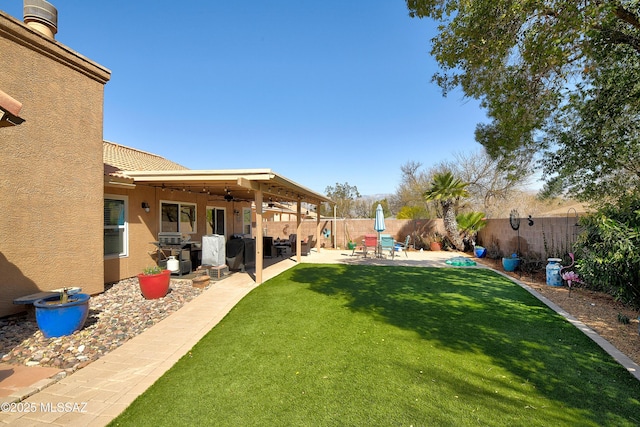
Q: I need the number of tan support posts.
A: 3